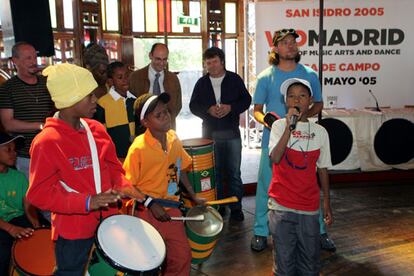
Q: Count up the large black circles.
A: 2